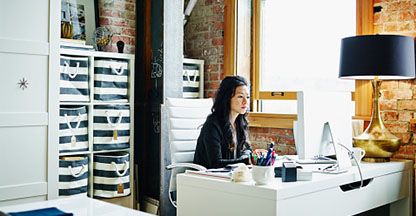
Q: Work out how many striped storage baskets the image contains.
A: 7